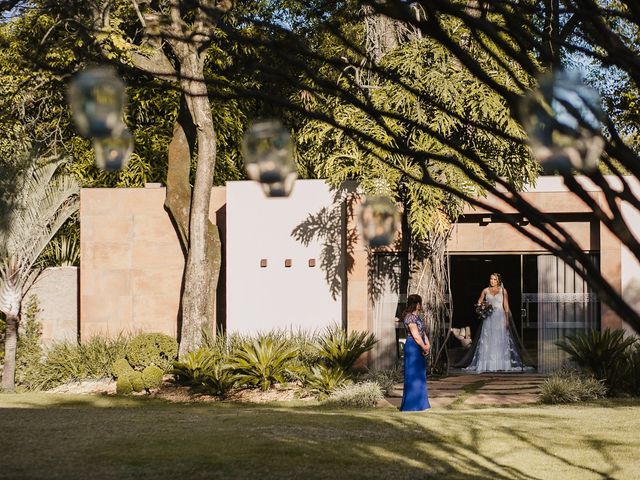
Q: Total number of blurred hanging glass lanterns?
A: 5